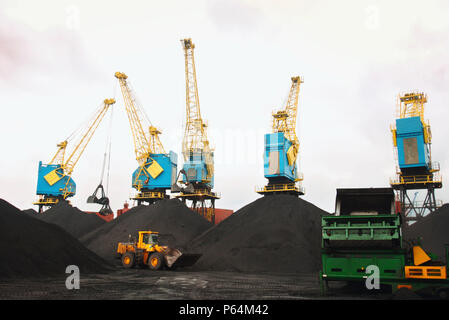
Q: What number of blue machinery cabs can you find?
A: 5